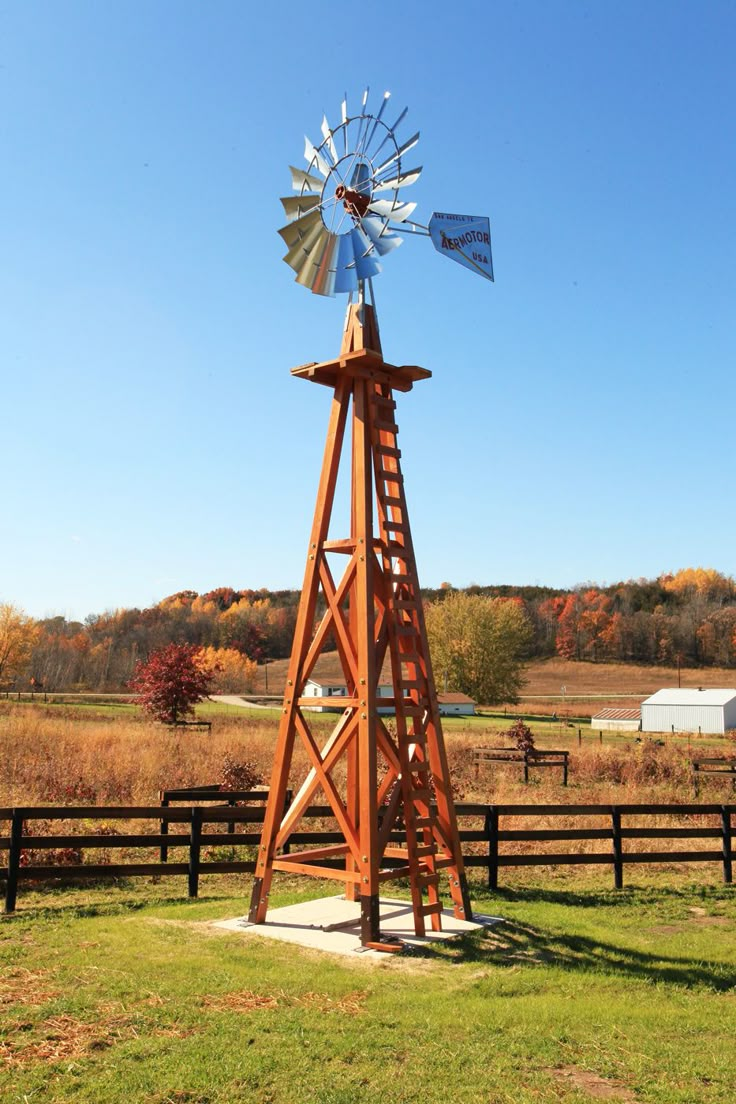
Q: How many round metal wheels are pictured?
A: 1